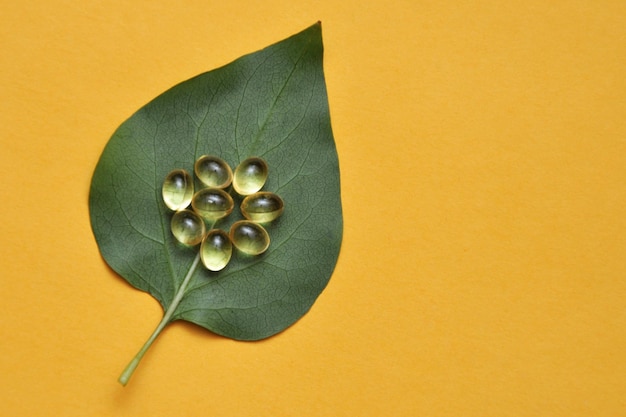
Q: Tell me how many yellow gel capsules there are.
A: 8